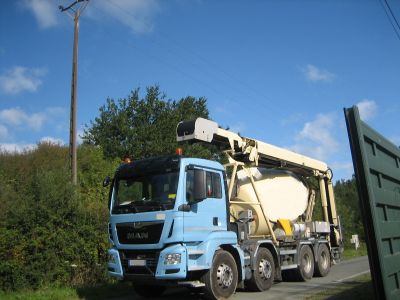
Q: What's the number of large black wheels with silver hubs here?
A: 4